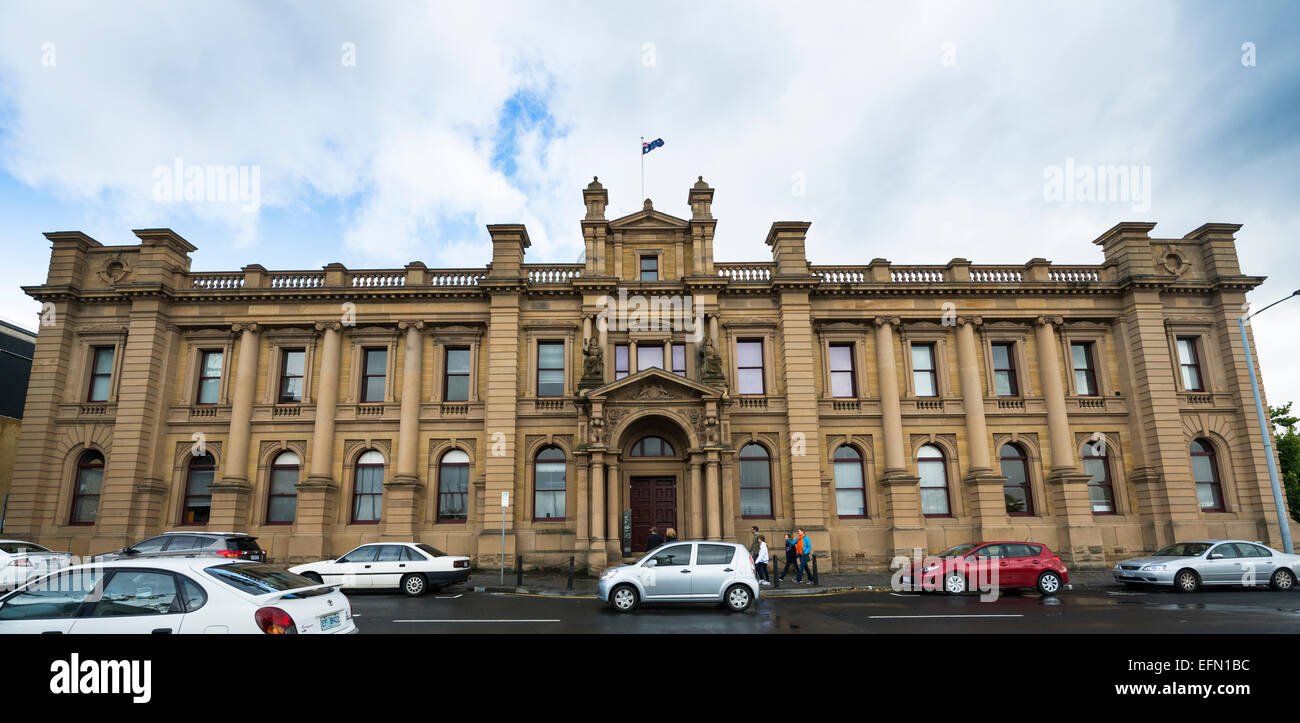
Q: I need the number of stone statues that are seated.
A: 2